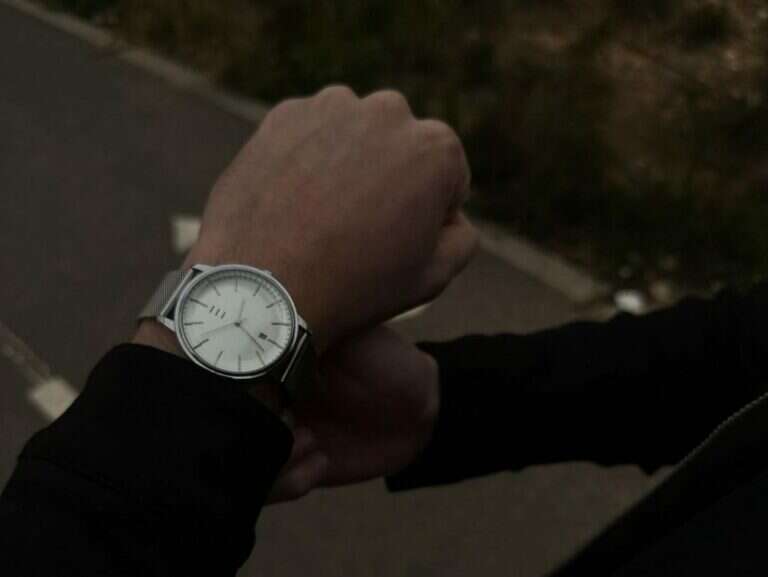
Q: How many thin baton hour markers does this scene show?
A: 12